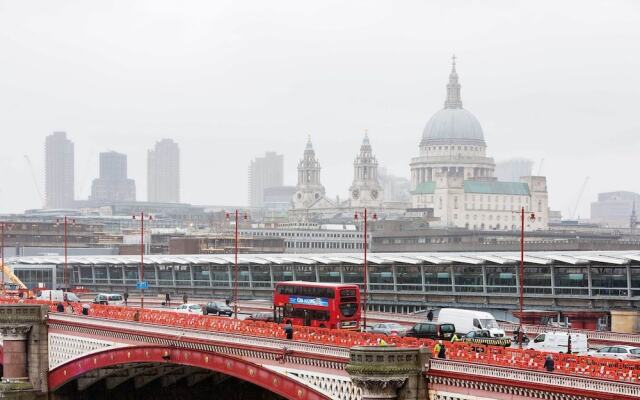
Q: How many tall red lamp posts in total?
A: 6